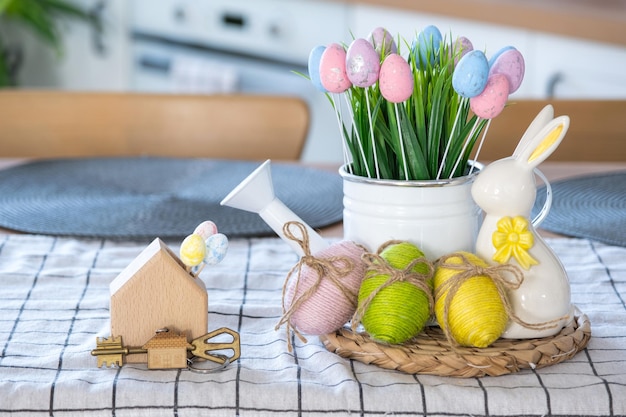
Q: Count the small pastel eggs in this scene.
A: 14